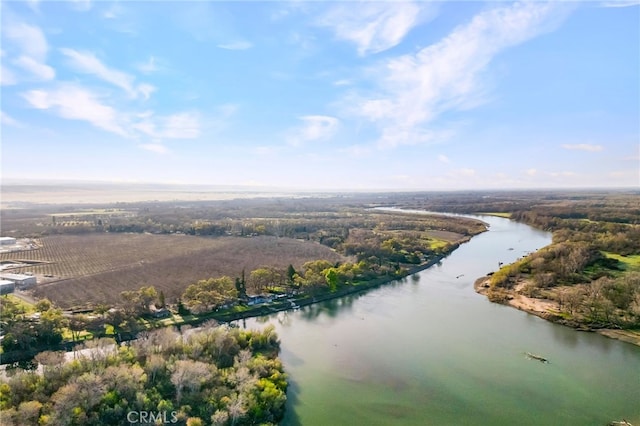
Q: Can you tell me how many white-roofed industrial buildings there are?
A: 3